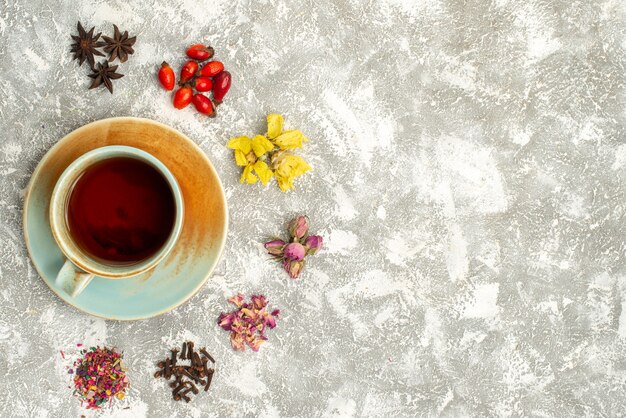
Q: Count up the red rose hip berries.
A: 8